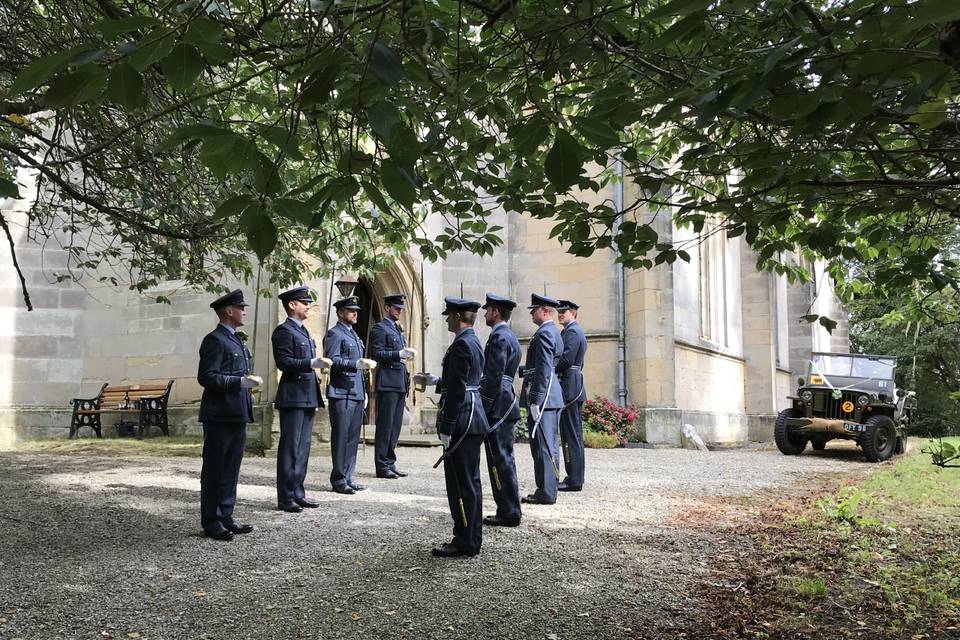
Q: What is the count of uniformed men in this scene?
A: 8